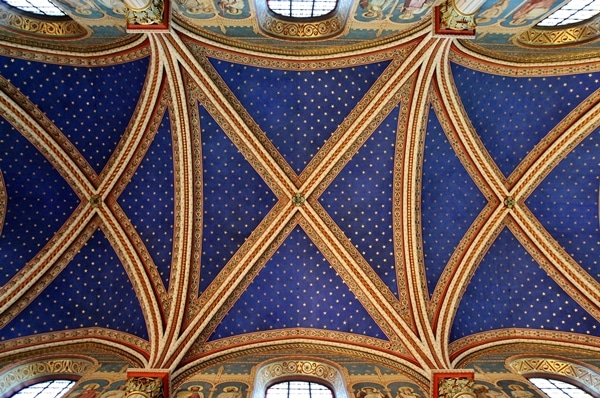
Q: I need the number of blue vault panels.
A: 12